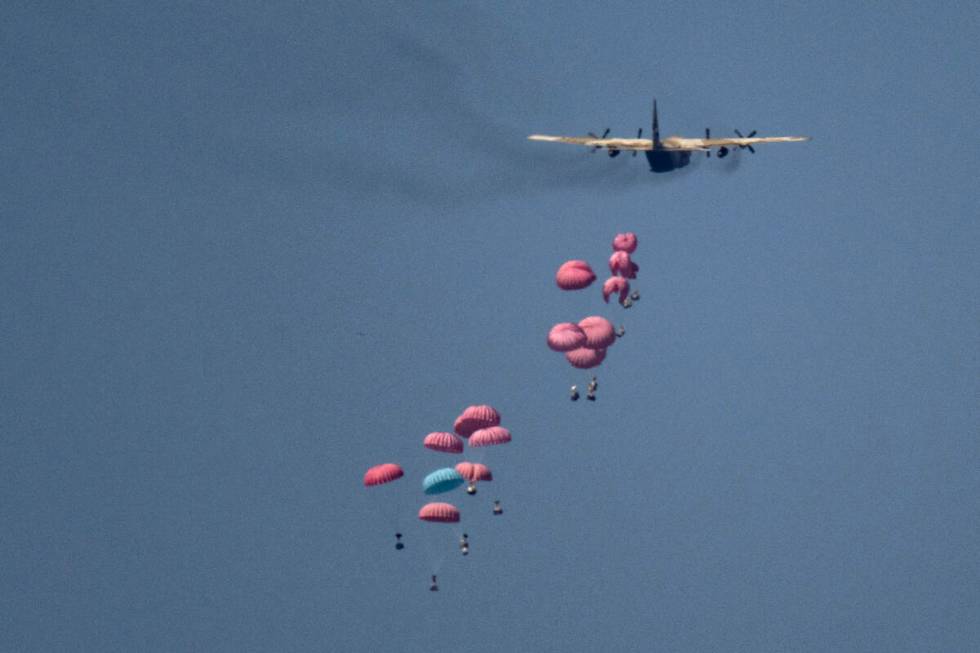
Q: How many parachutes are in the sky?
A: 15